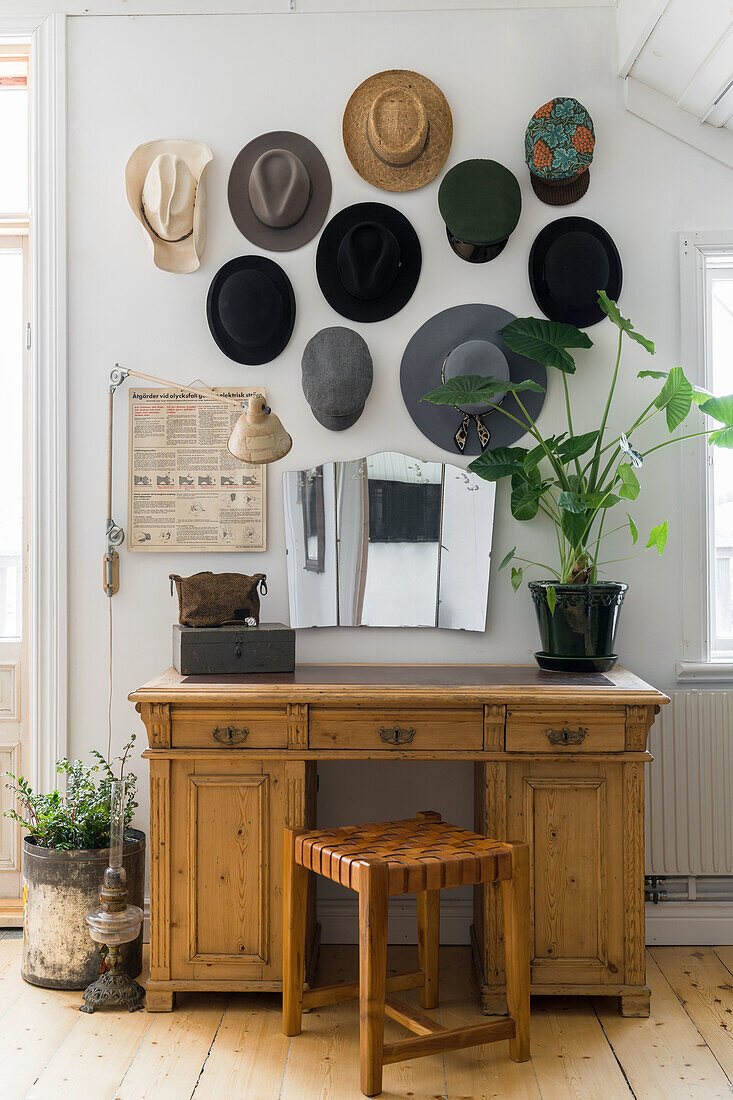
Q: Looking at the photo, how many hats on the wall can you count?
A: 10